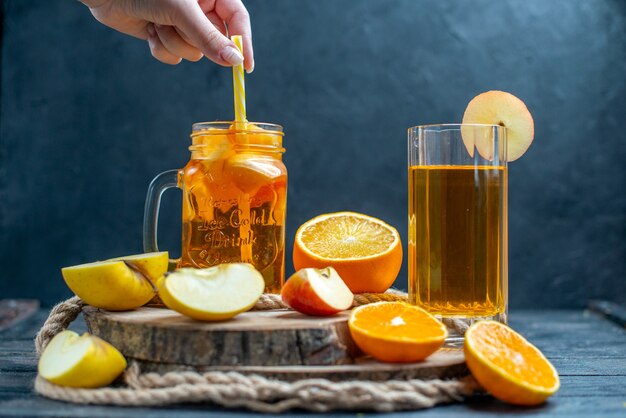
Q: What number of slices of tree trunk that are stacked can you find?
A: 2